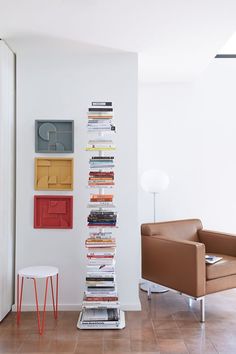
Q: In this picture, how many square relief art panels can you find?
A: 3